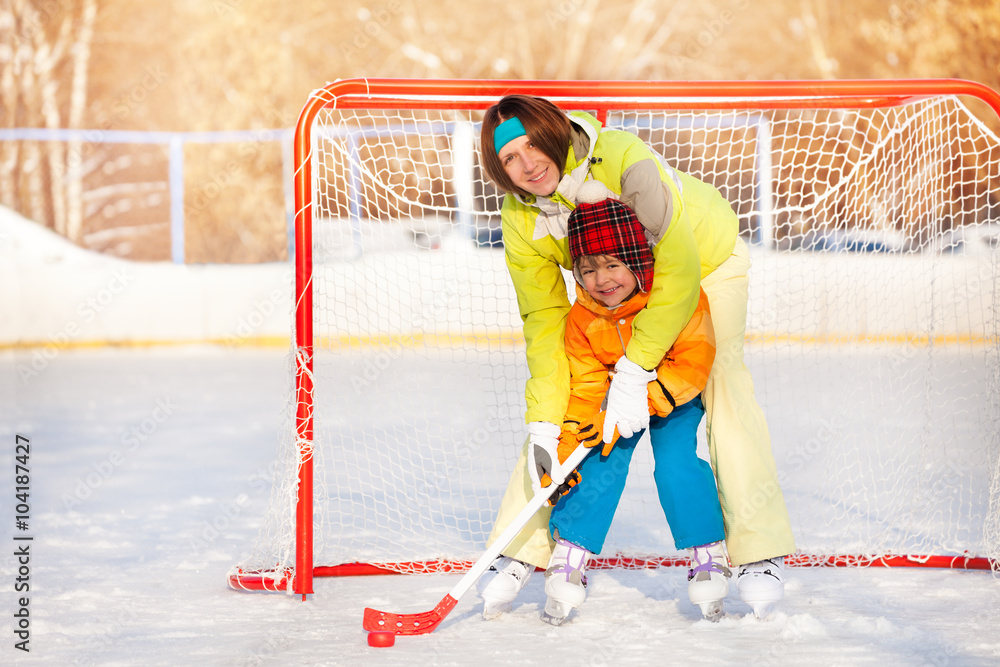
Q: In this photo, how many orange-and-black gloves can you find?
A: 2